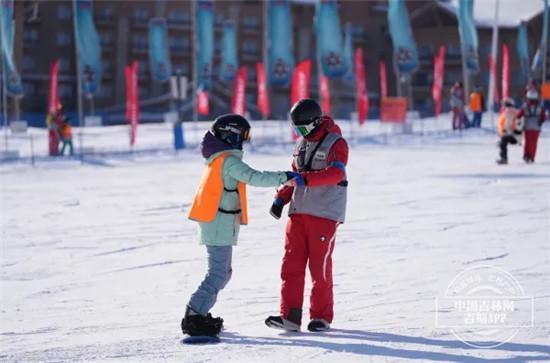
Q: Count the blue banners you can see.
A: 12